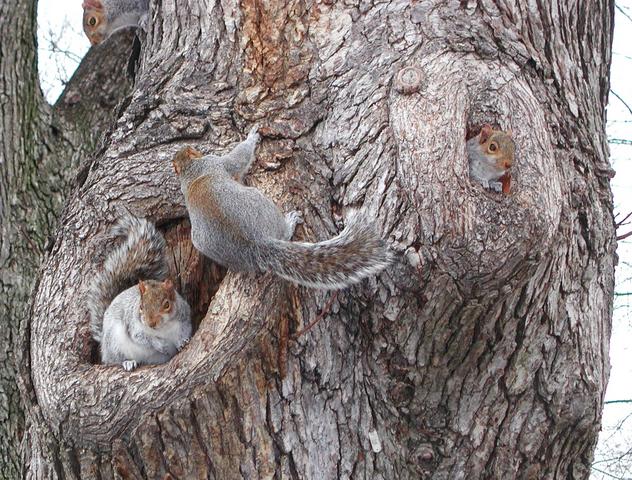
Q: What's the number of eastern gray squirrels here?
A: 4